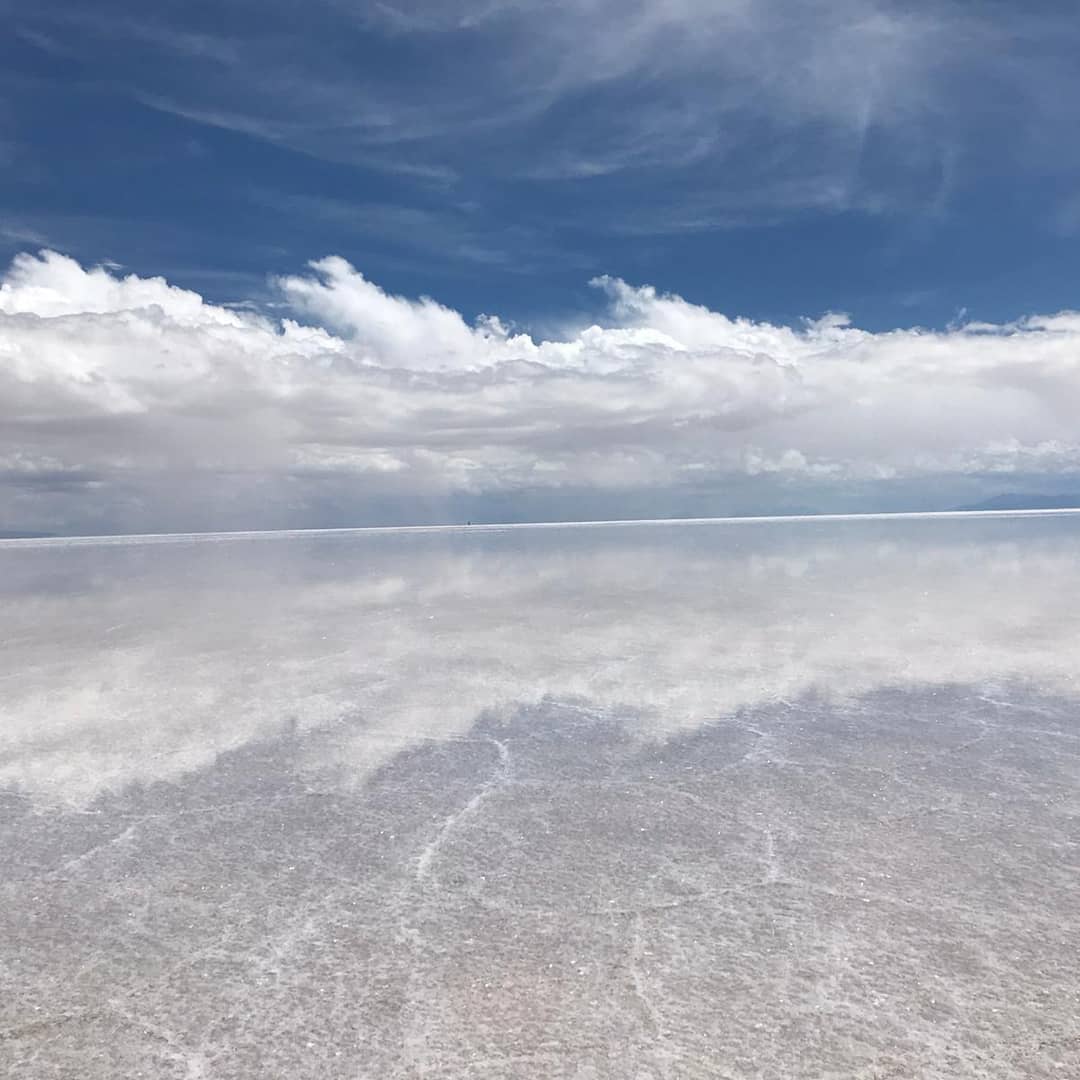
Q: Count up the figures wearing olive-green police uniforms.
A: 0